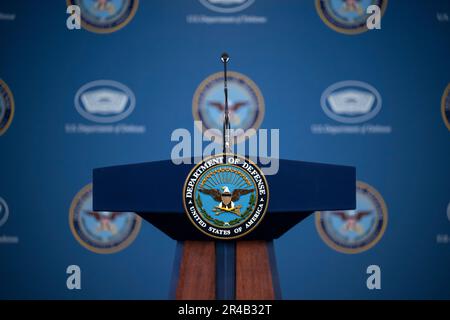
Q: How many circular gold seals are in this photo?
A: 8